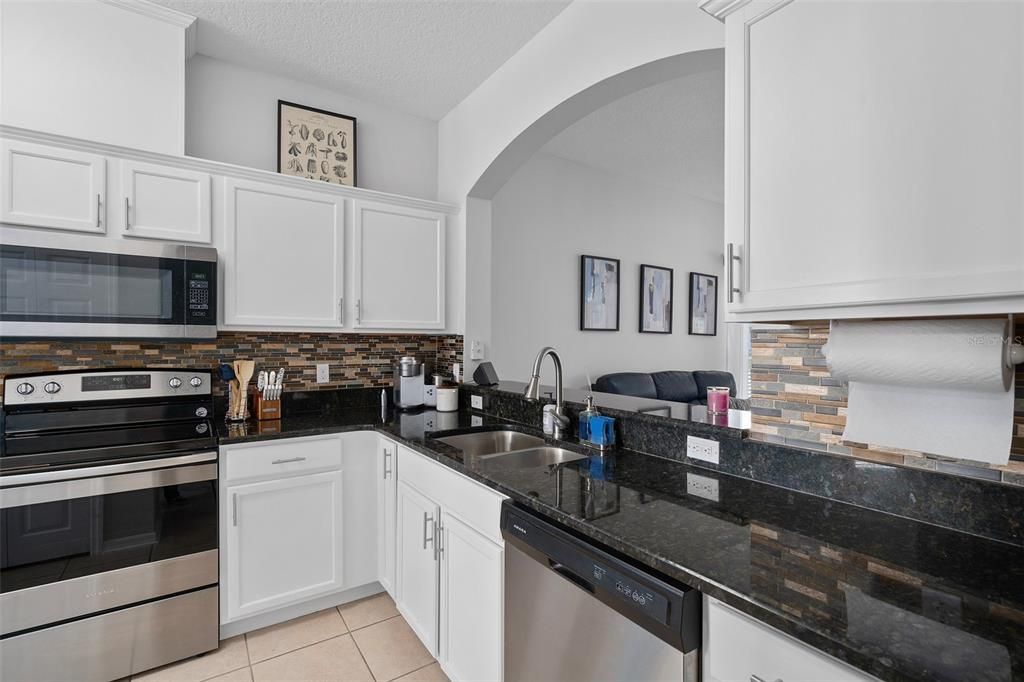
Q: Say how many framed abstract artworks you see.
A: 3